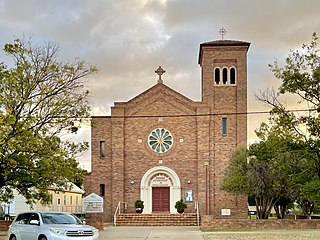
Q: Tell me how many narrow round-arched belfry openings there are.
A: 3